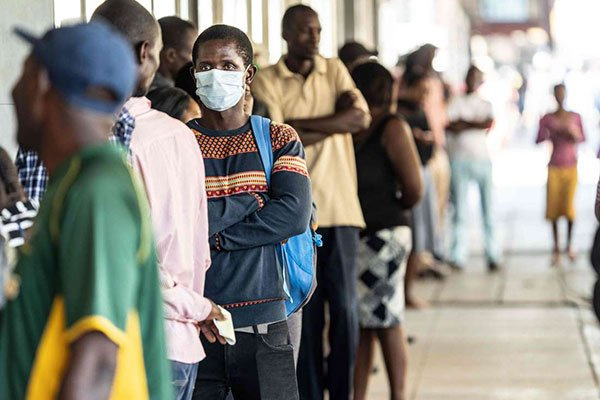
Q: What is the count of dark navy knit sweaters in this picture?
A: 1